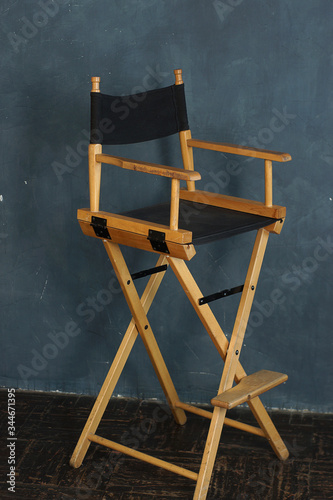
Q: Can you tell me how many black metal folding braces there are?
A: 2